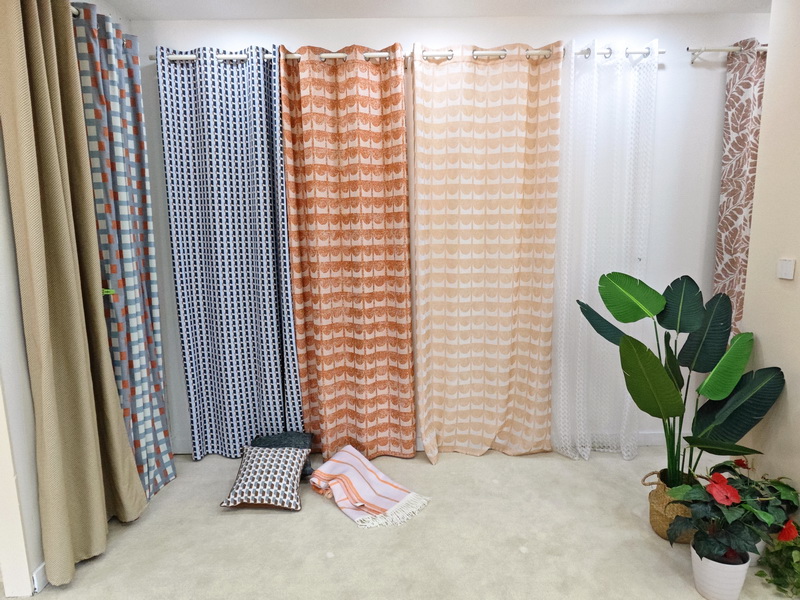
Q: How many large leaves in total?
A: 9